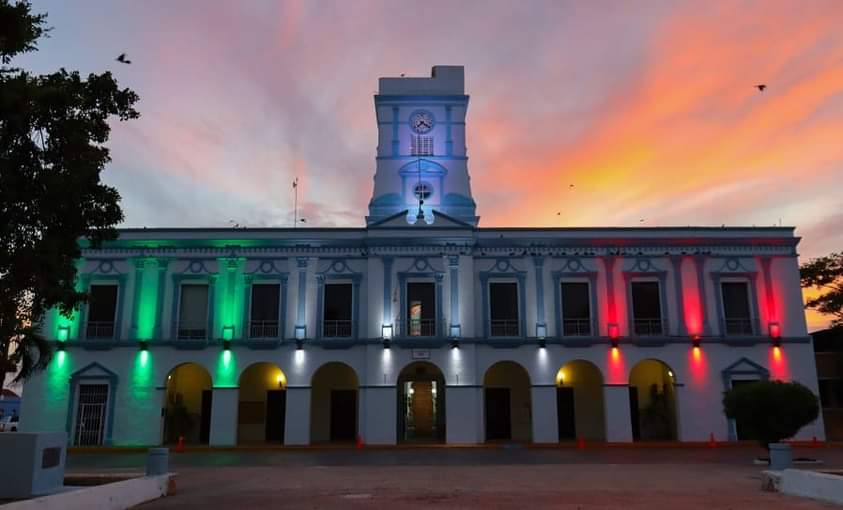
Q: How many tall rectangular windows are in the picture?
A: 9